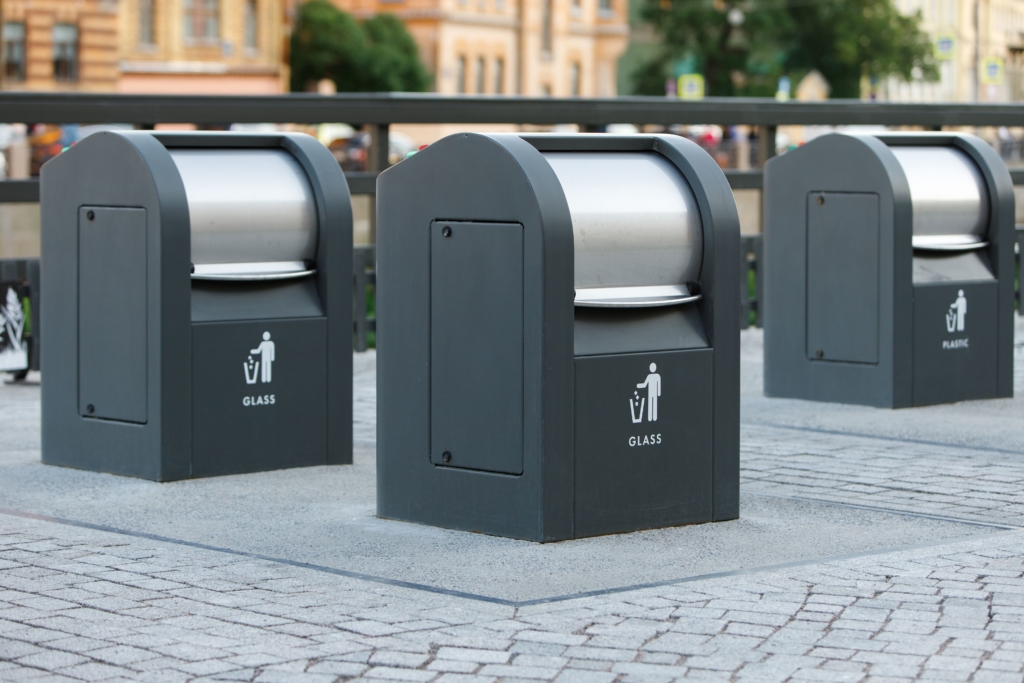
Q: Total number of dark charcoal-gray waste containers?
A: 3